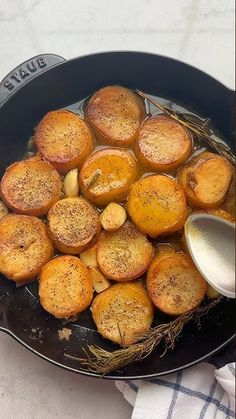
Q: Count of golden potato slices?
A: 13